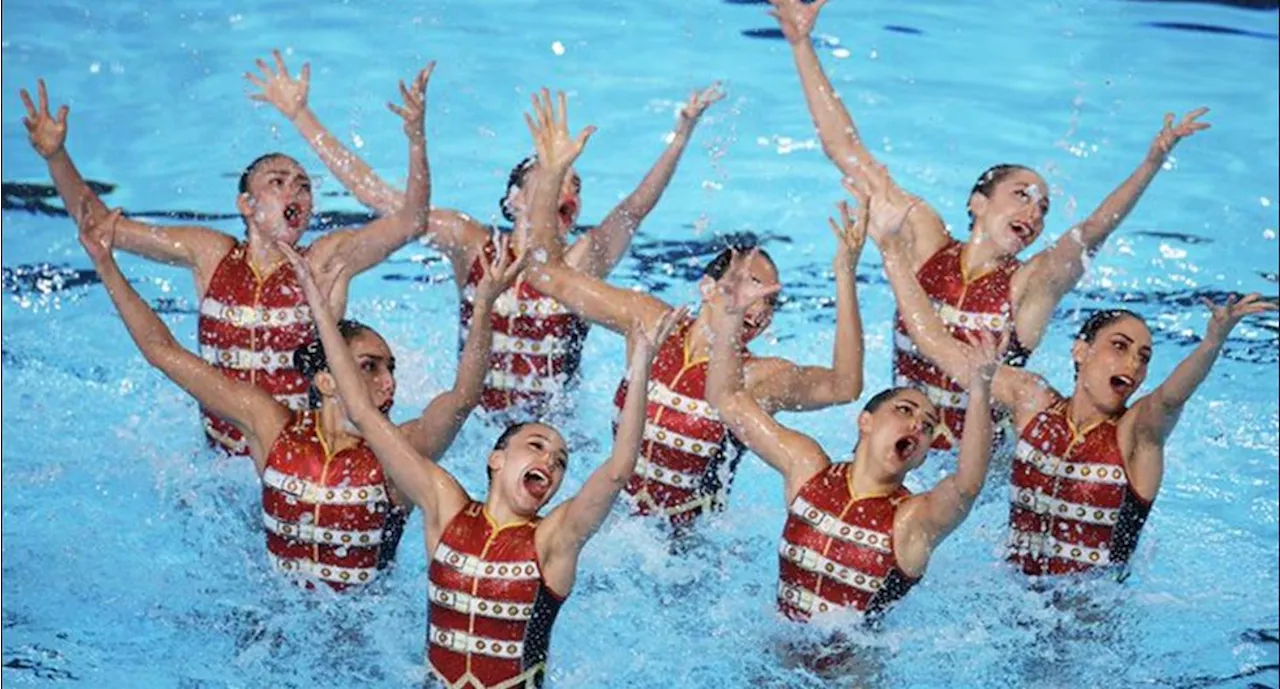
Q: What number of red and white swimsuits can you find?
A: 8